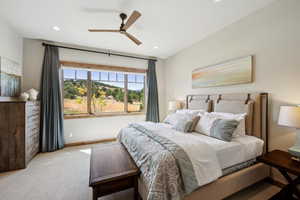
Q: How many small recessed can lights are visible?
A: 3